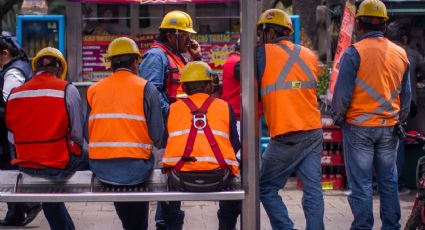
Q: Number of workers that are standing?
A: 3